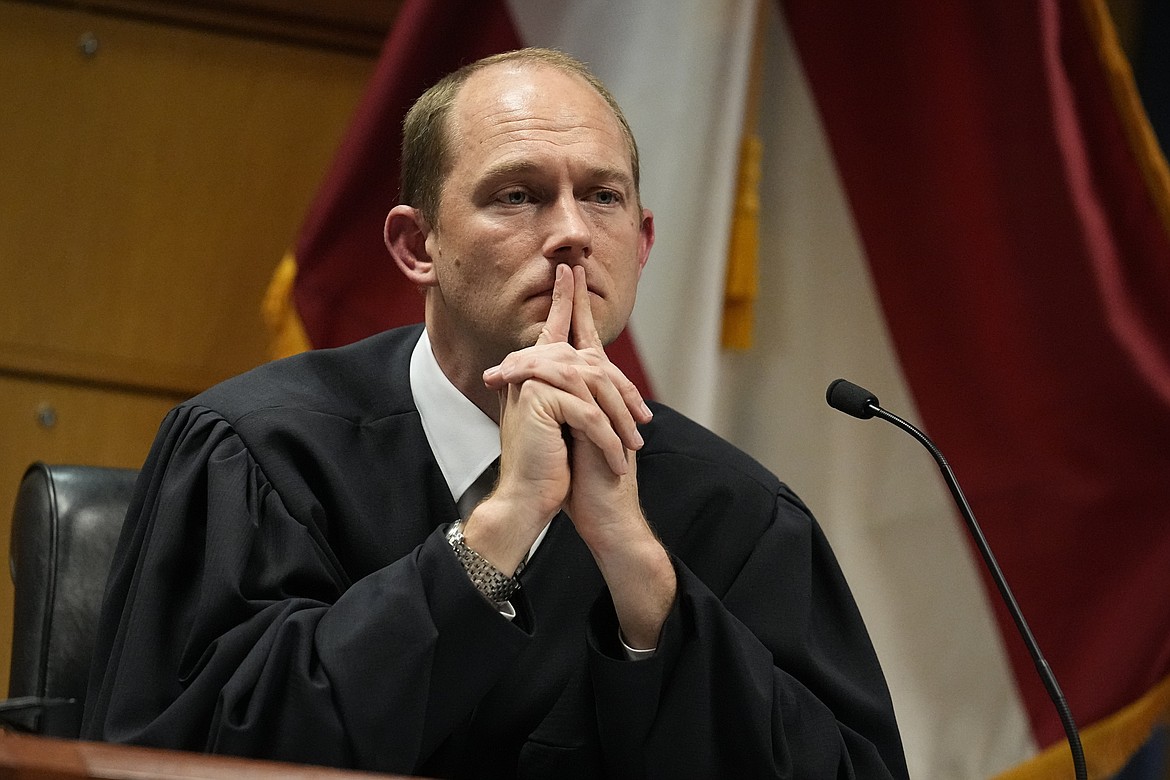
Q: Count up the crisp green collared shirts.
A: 0